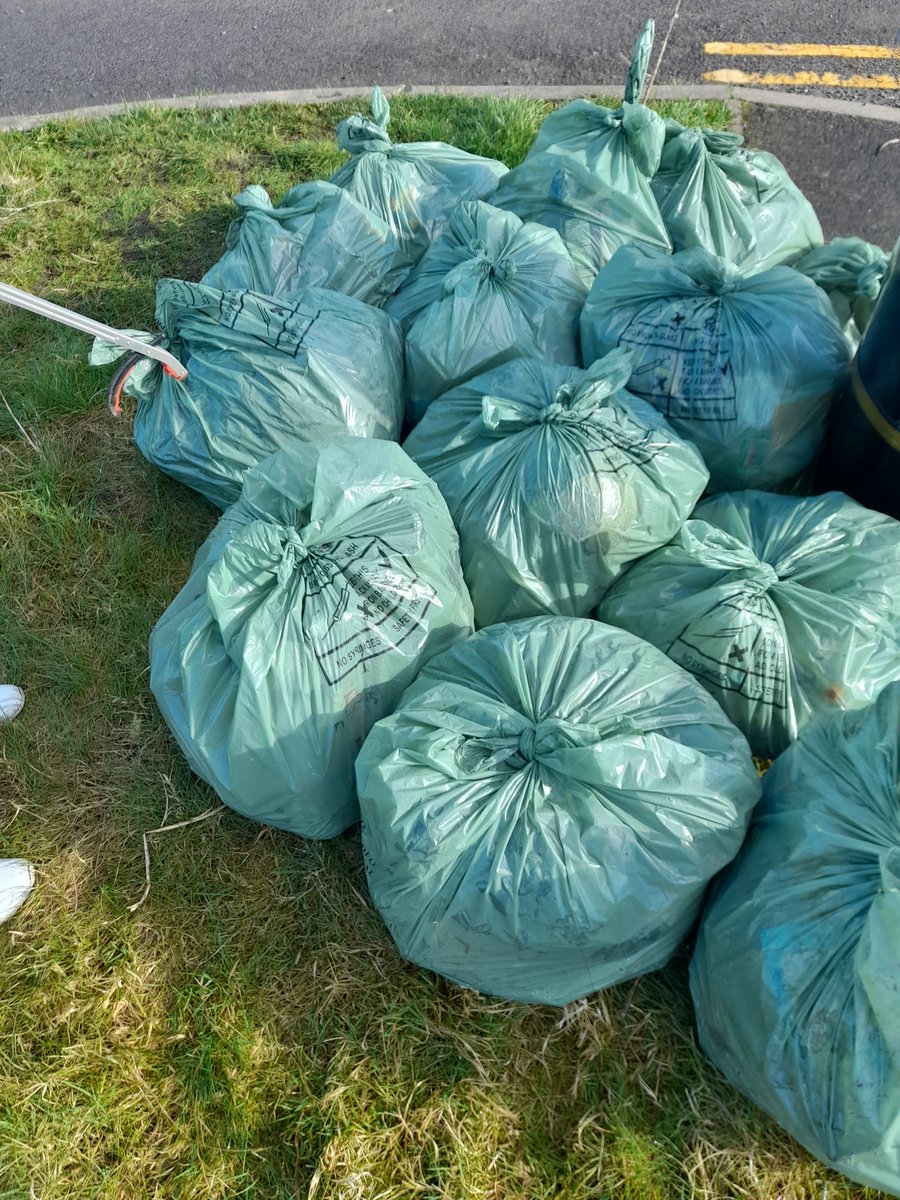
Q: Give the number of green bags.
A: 13